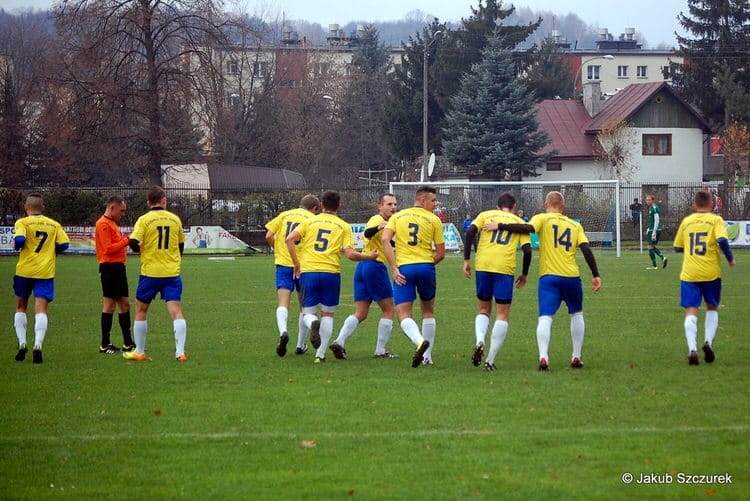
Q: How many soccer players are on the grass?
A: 10